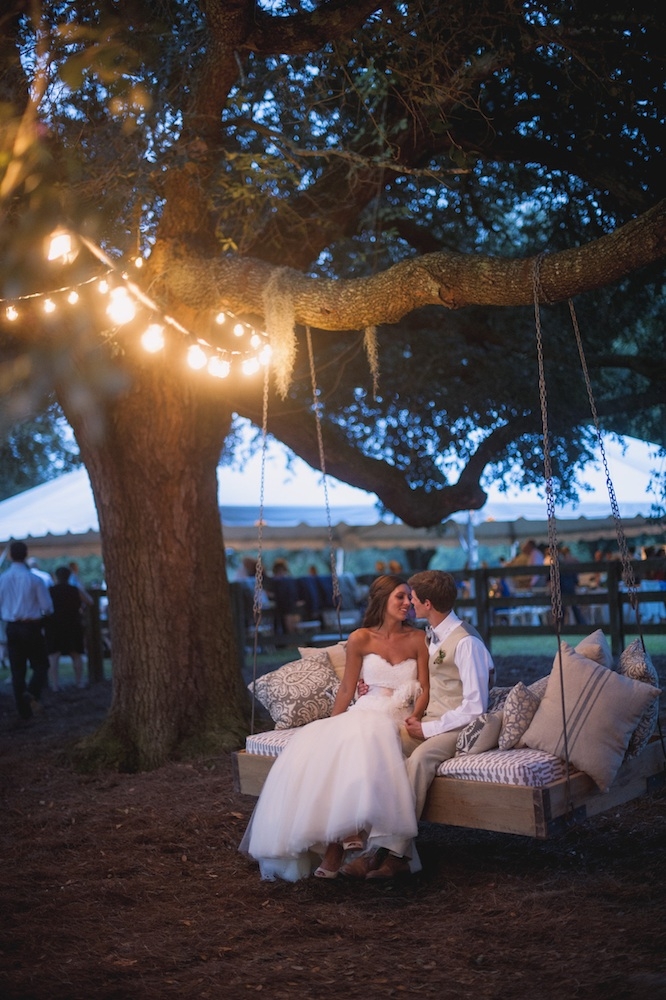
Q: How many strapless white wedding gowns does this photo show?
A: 1